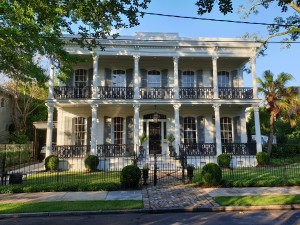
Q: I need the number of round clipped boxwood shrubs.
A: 6